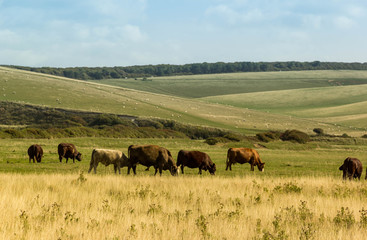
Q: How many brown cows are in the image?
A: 6